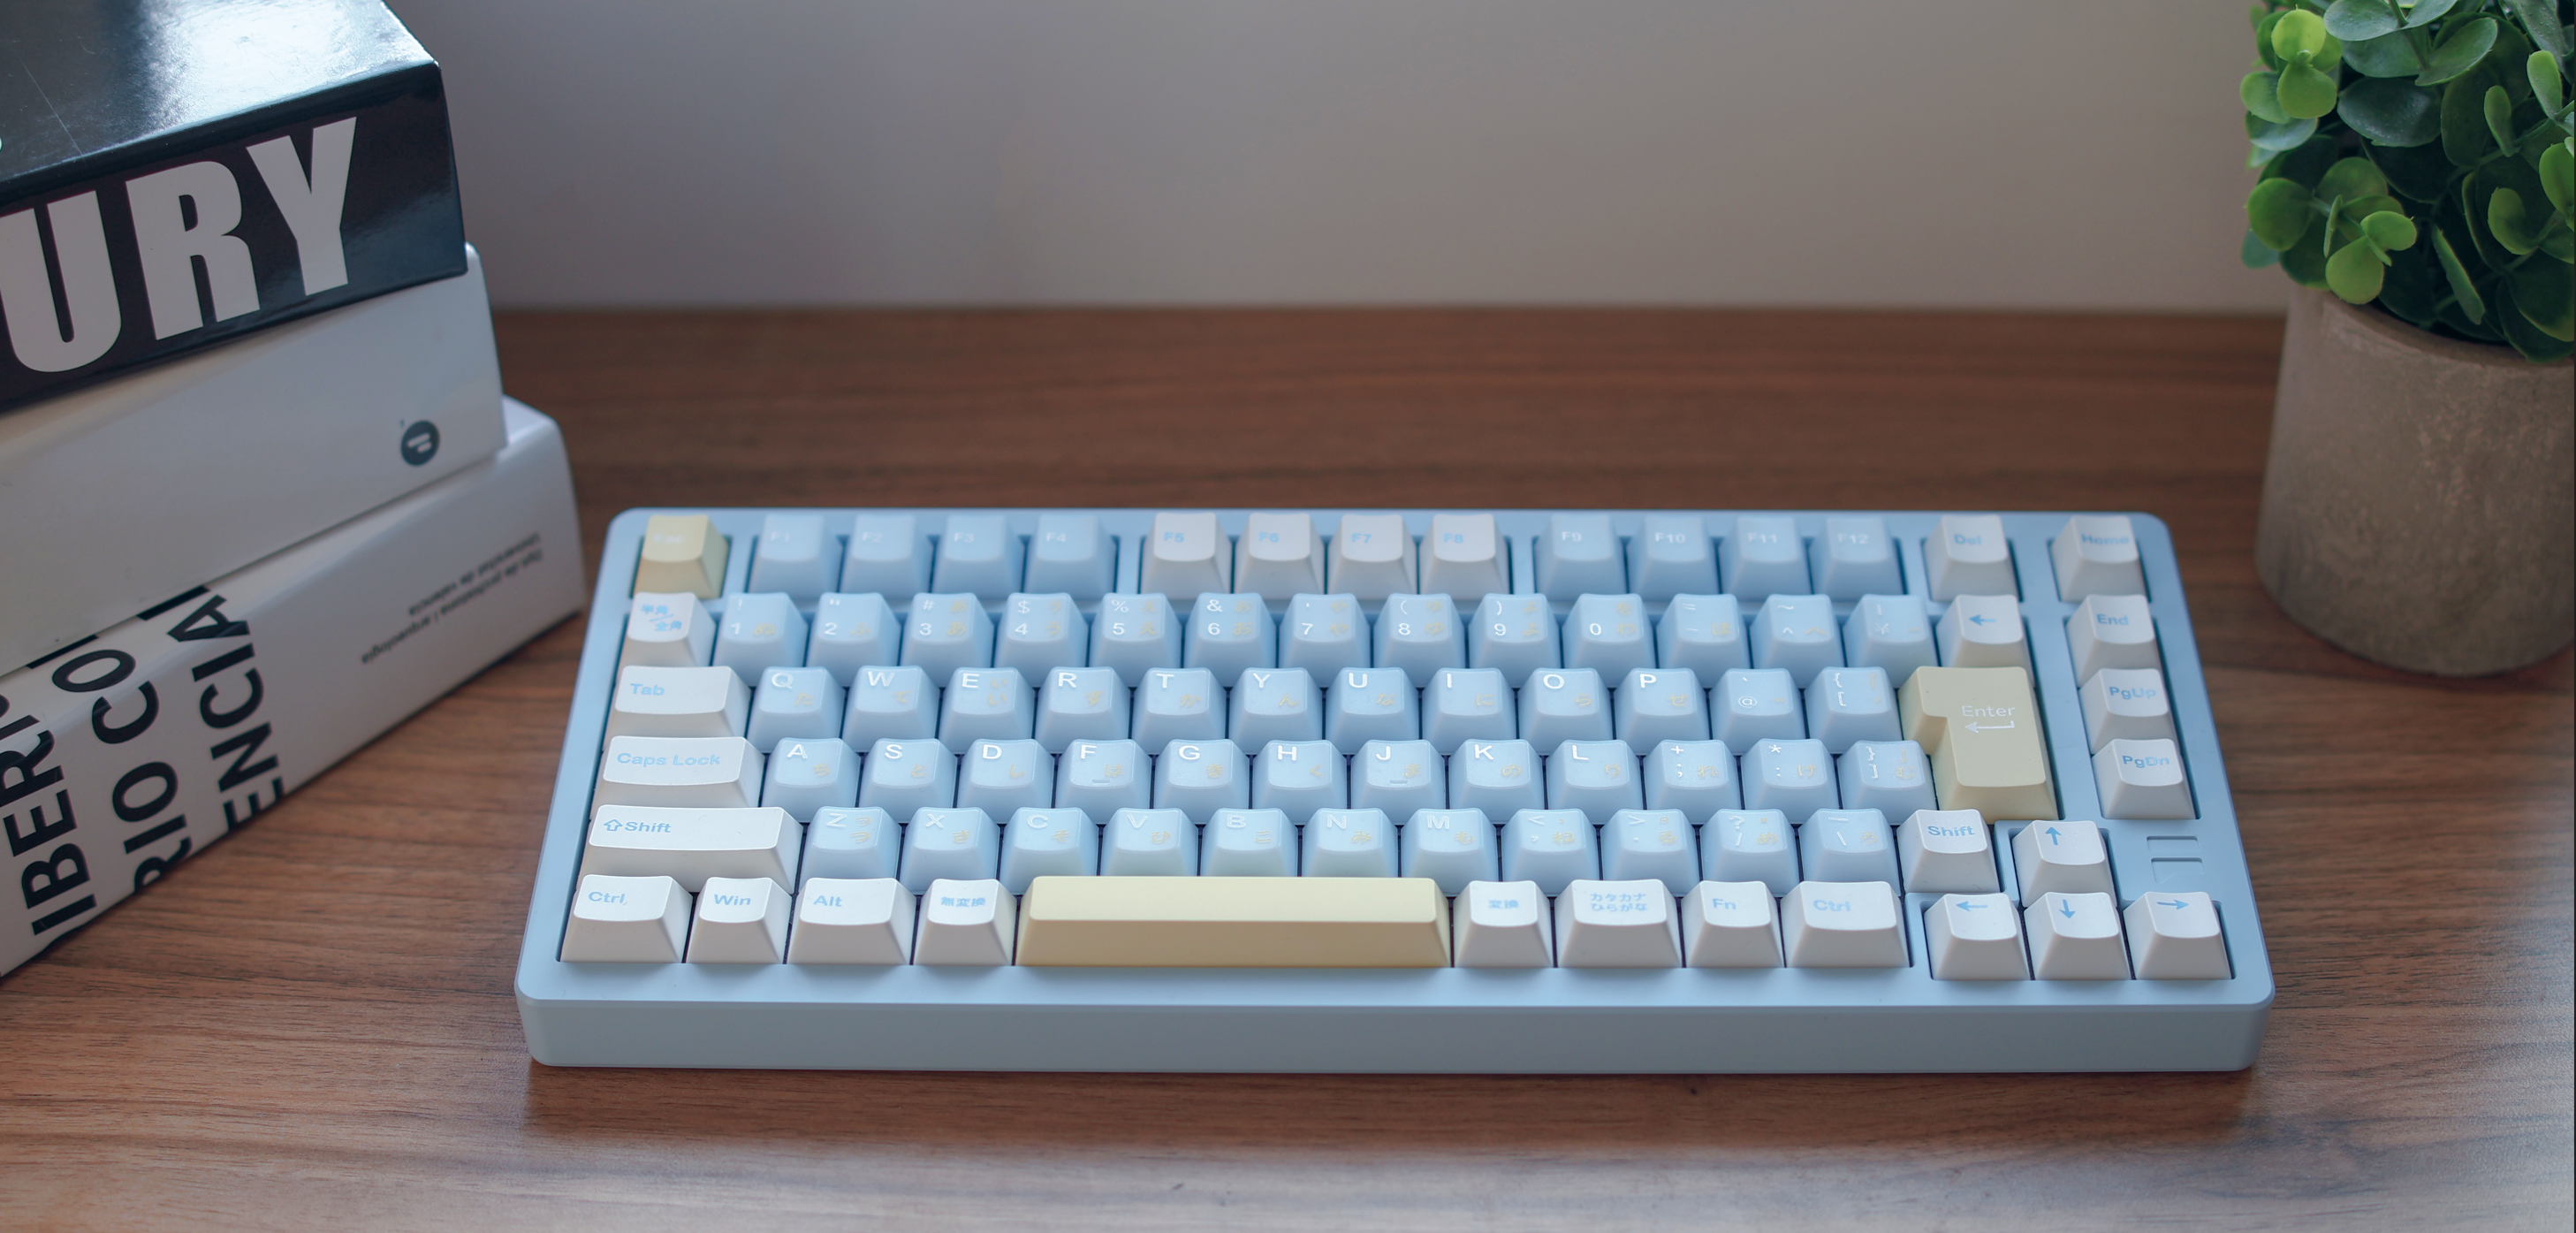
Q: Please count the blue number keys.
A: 10